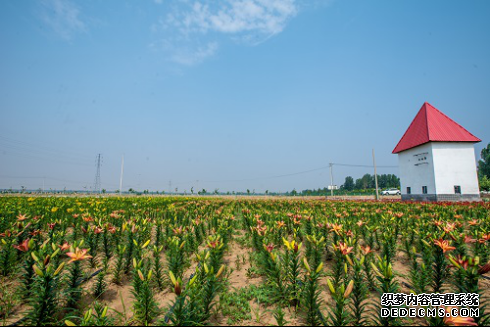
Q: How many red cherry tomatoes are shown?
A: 0